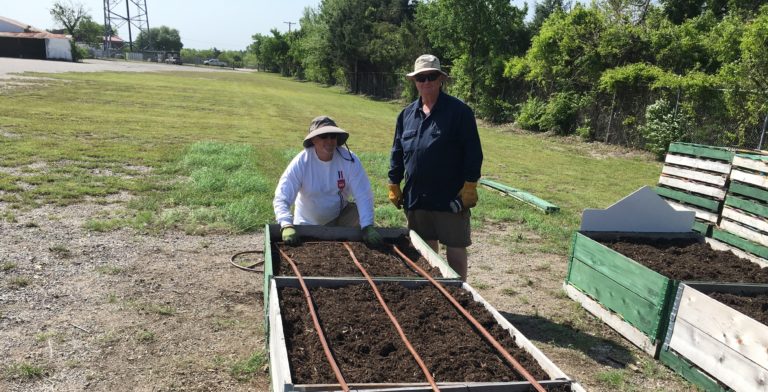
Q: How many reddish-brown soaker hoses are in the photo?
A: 3